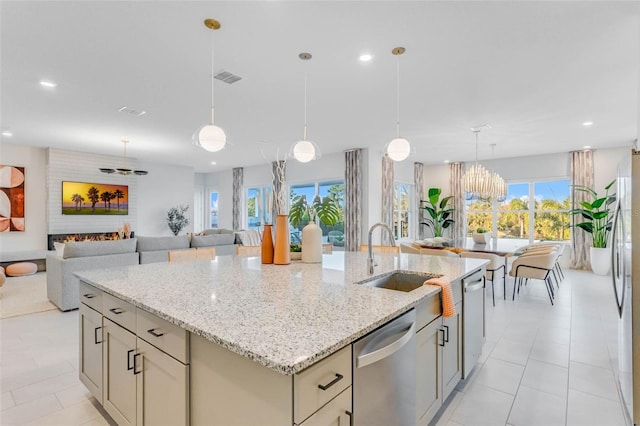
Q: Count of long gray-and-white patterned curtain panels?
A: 7